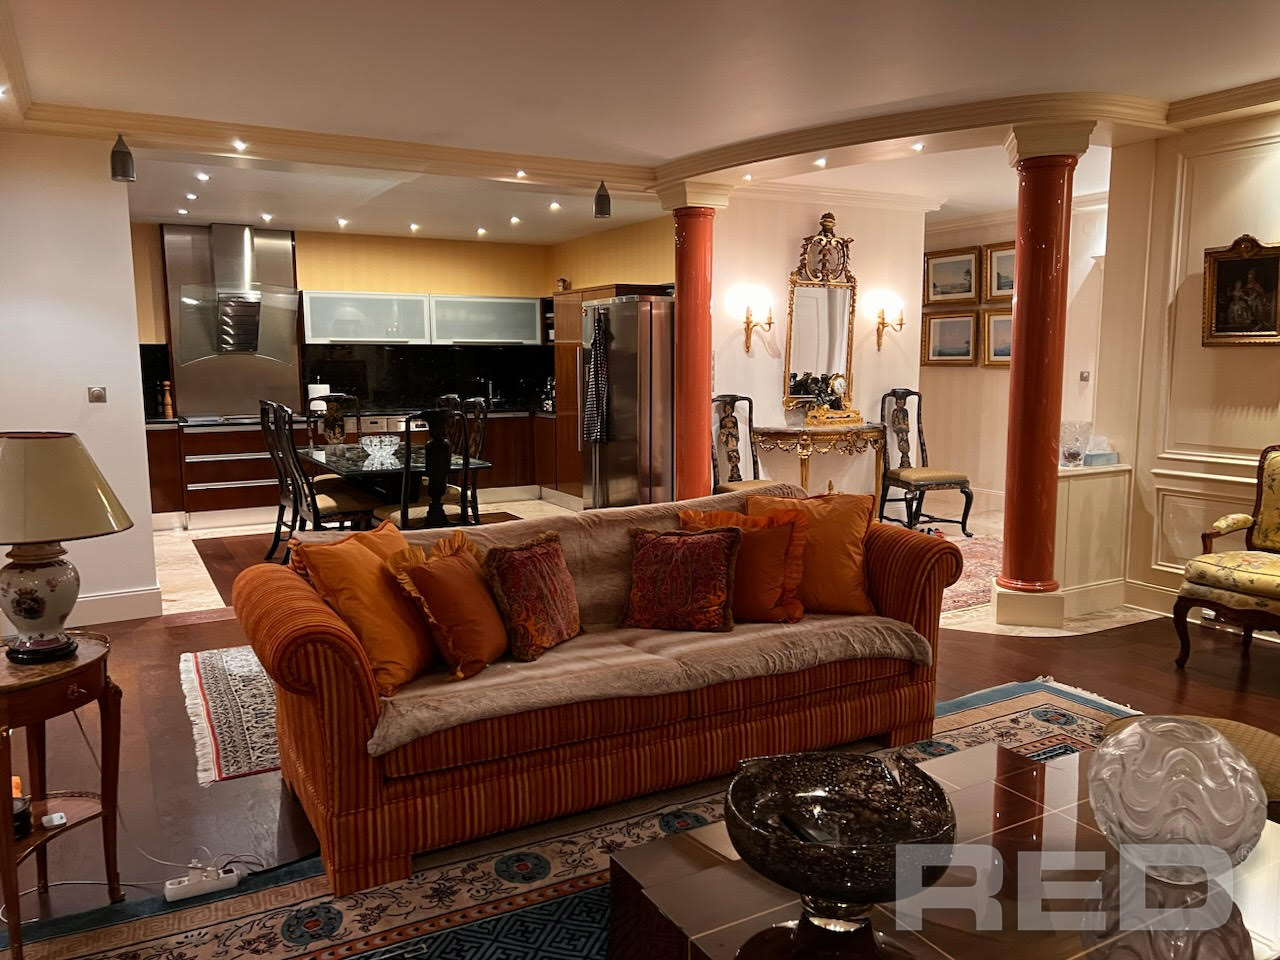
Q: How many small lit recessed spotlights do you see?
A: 15